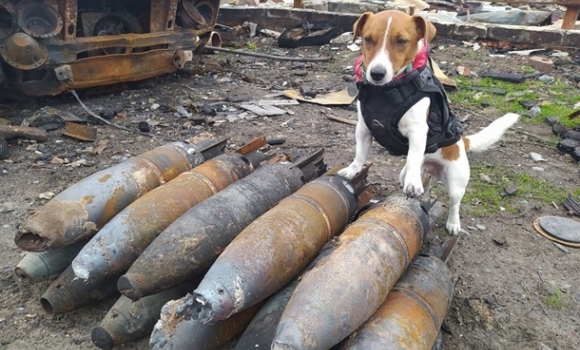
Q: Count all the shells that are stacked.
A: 11